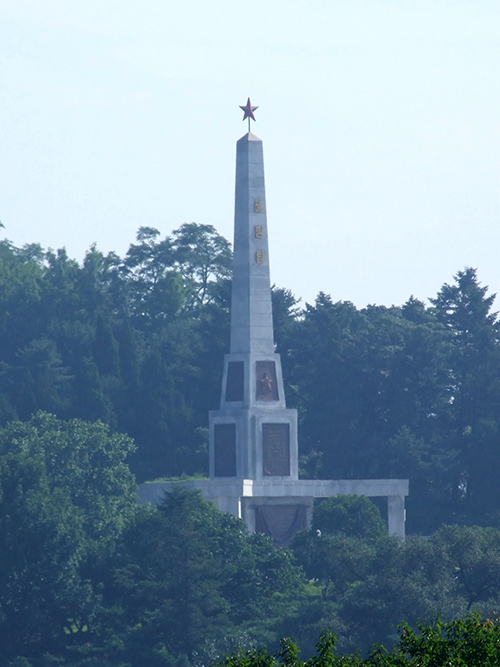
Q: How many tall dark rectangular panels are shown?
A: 4